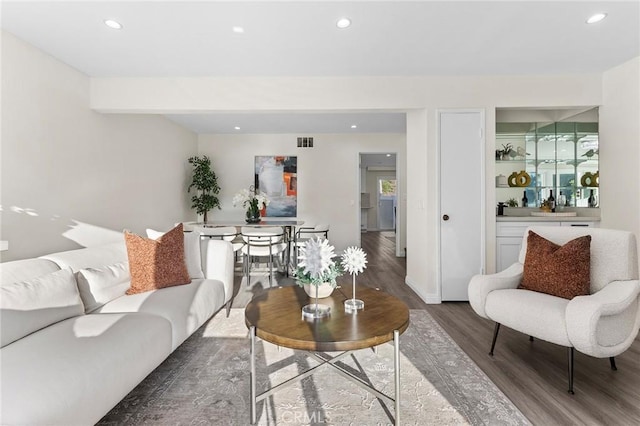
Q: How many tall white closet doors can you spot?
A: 1